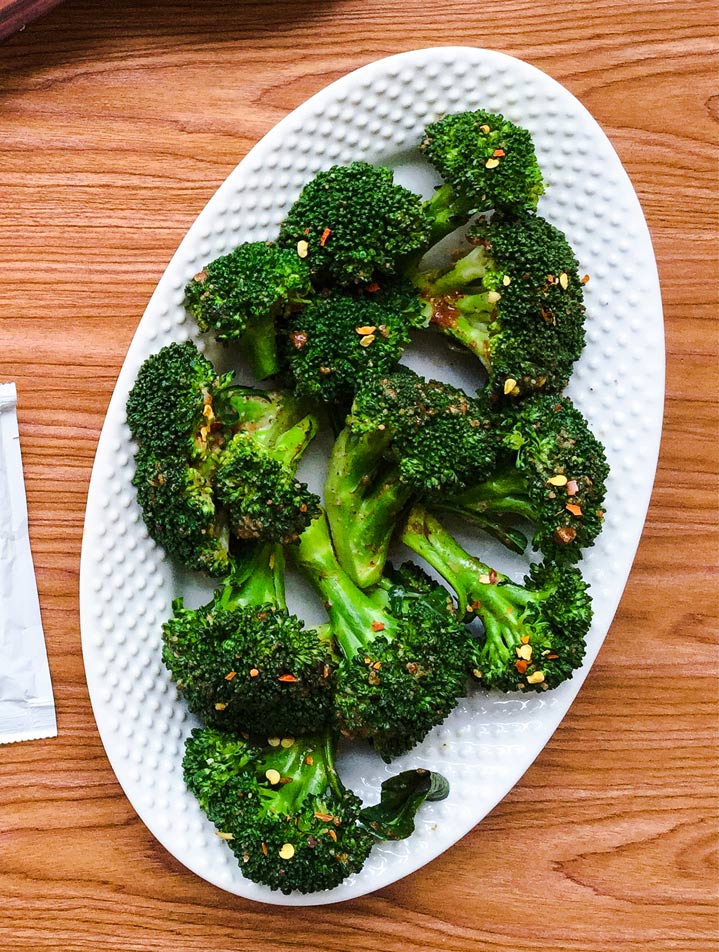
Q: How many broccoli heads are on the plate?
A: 12